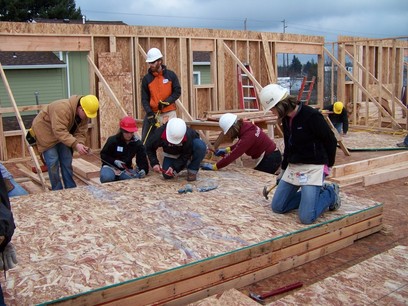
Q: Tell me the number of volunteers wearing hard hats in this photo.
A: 7